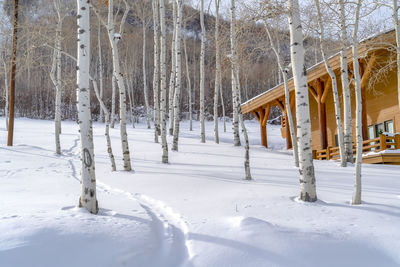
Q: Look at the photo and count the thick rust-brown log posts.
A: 4